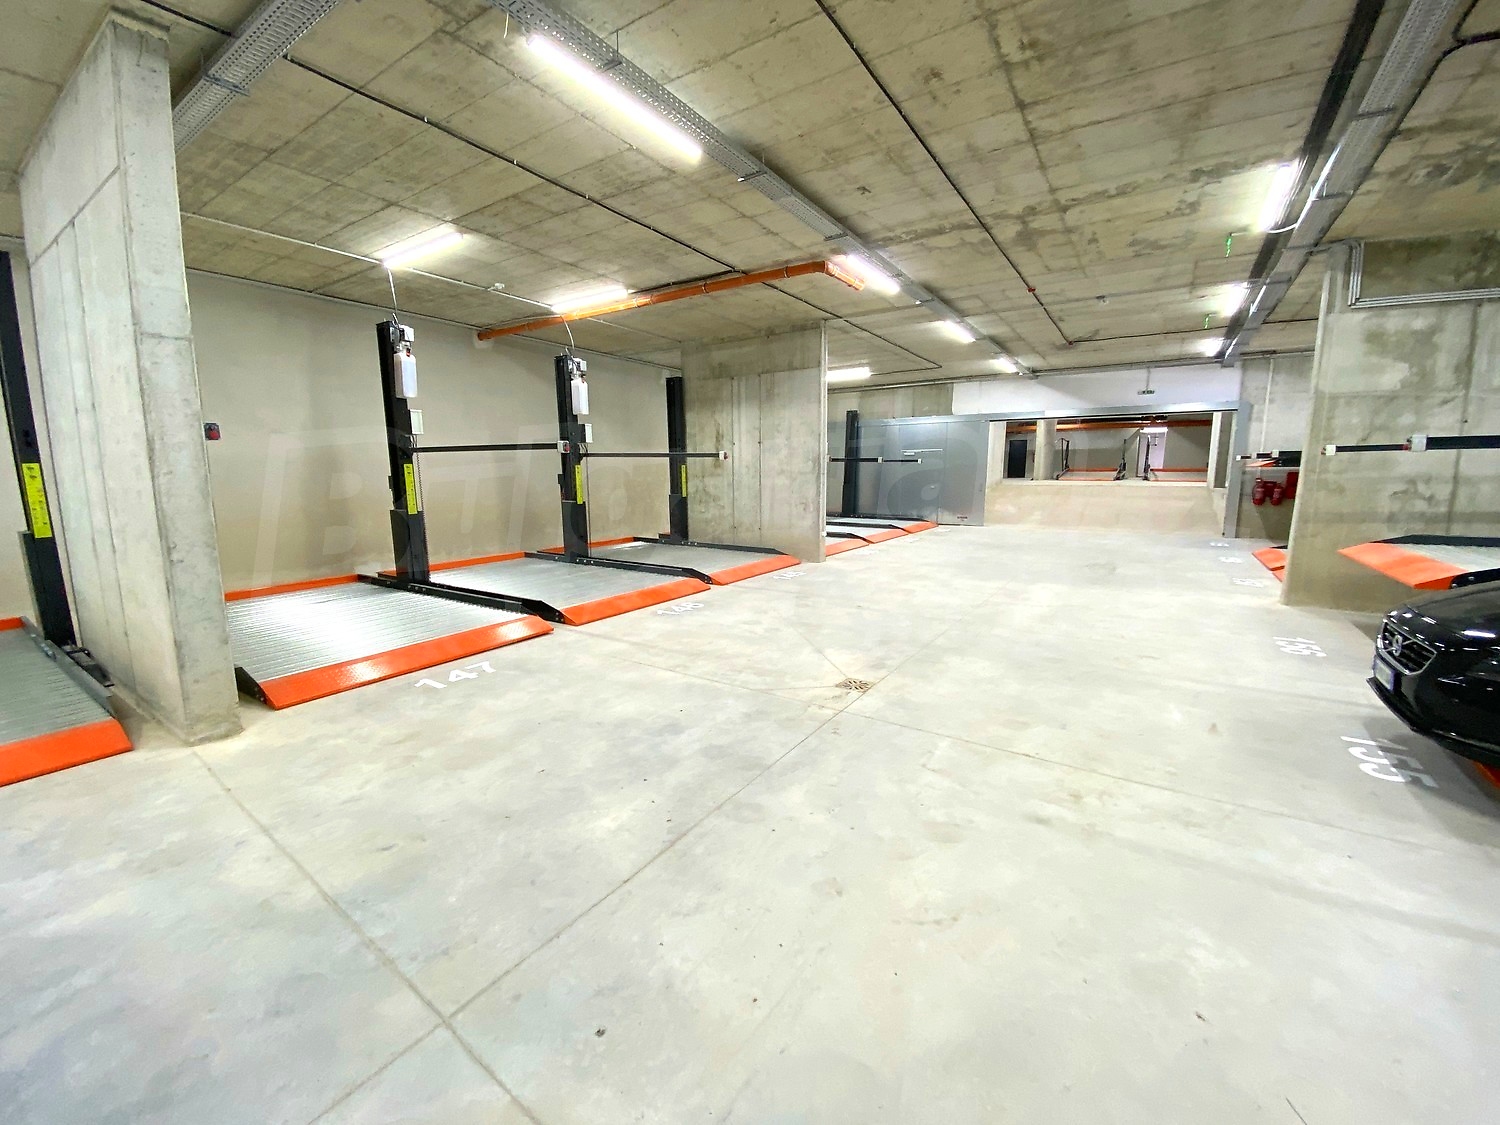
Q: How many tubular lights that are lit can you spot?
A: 10